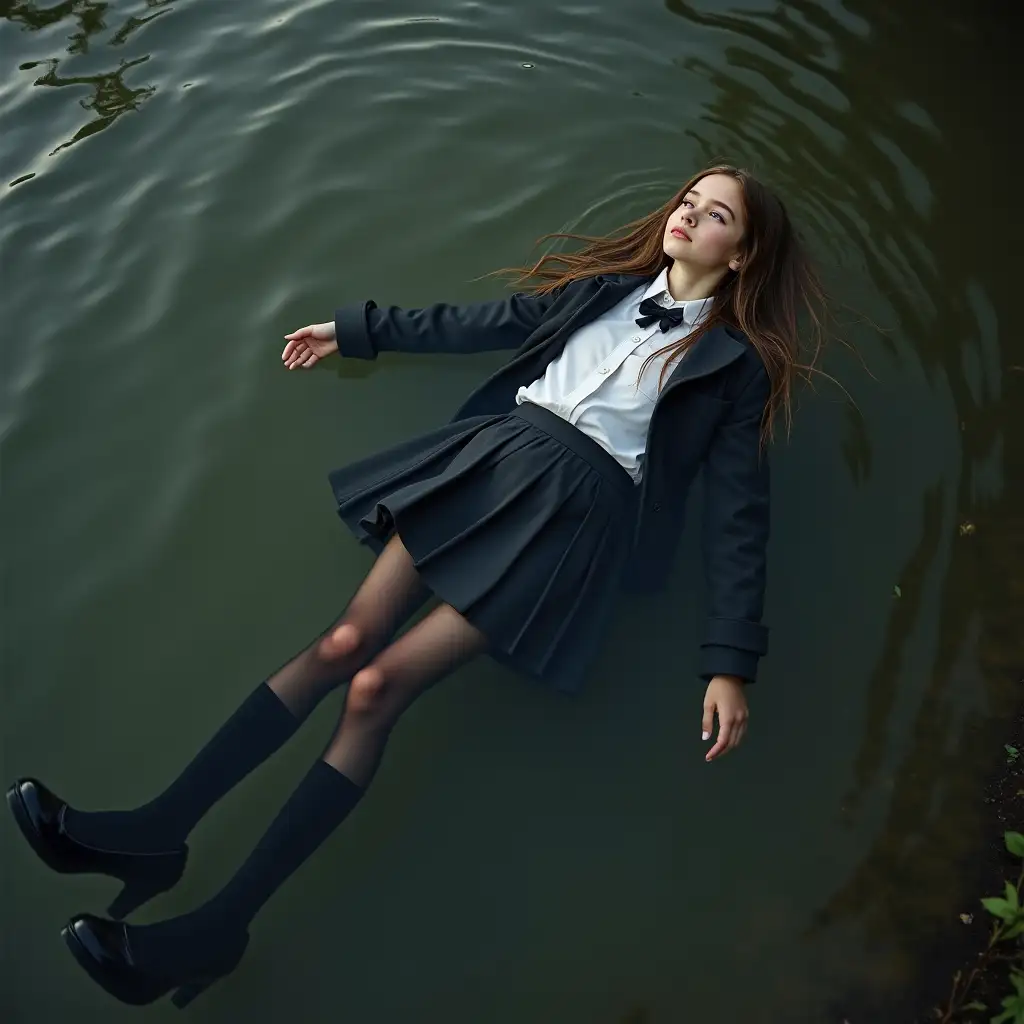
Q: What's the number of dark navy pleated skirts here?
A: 1